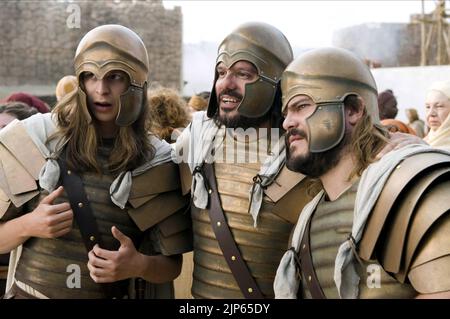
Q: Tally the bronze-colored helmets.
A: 3